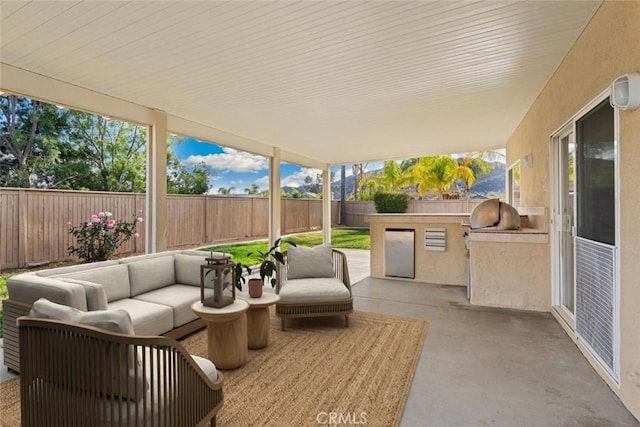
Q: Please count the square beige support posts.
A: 3